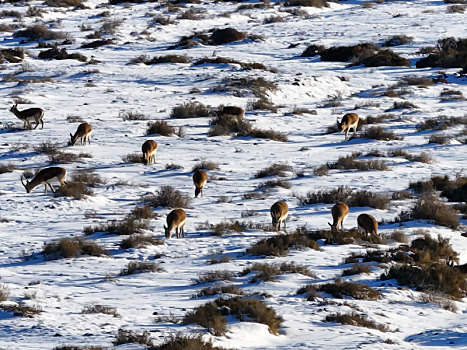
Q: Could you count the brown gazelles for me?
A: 11